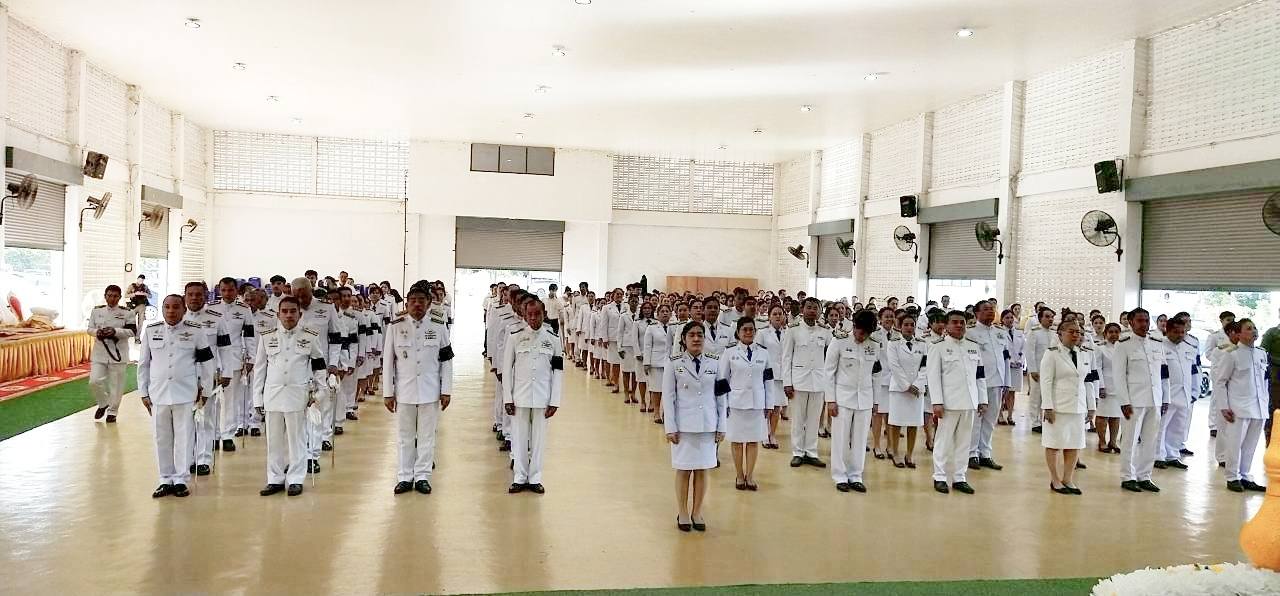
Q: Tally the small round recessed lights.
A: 14